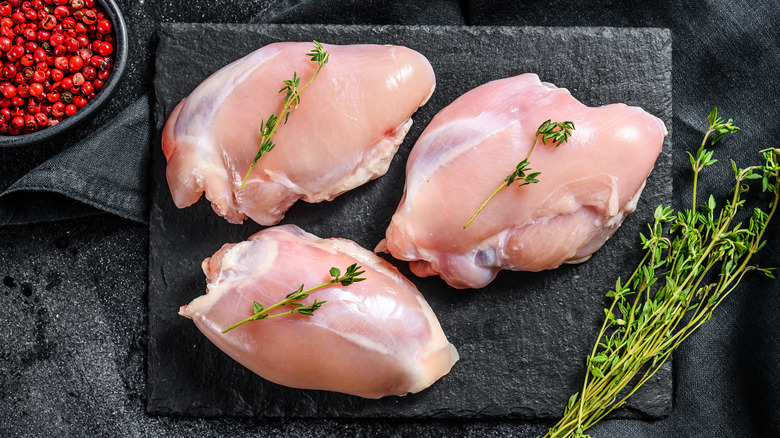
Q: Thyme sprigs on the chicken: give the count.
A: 3